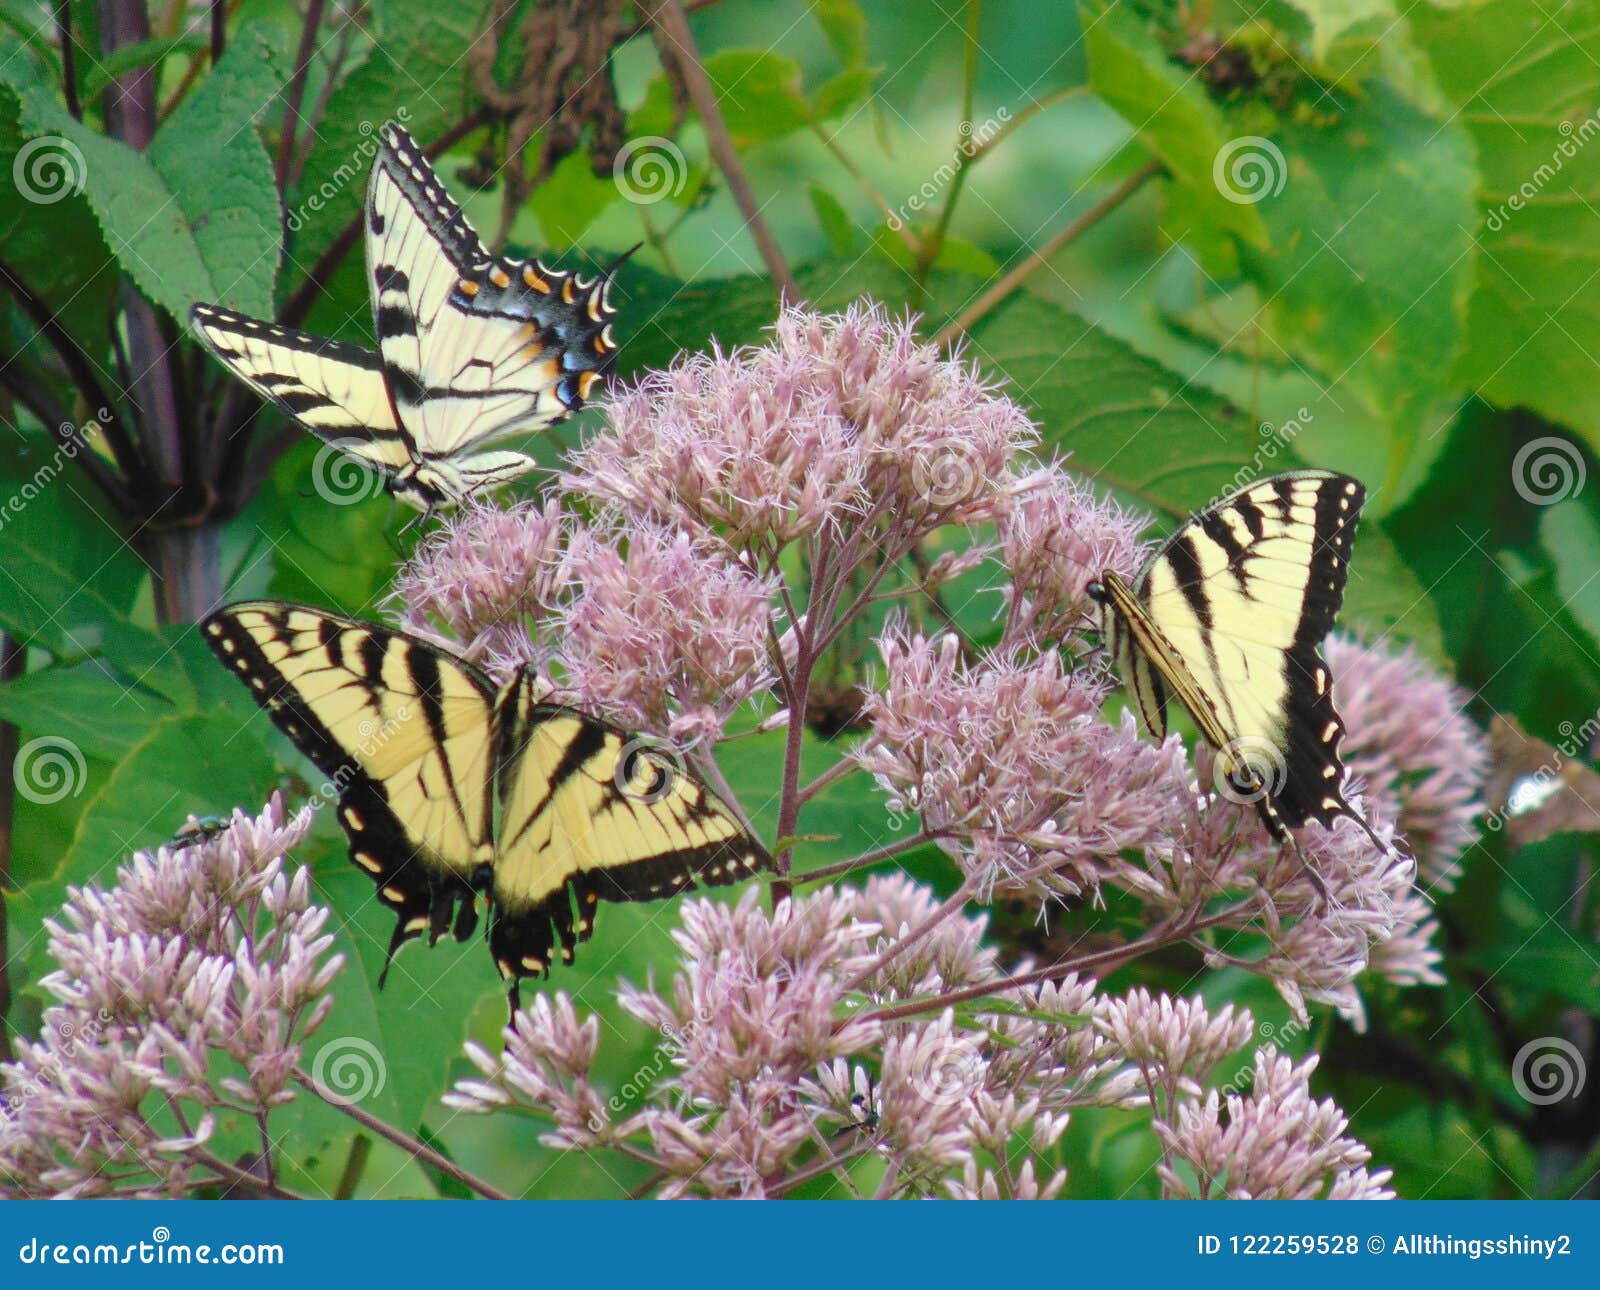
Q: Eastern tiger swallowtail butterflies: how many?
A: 3